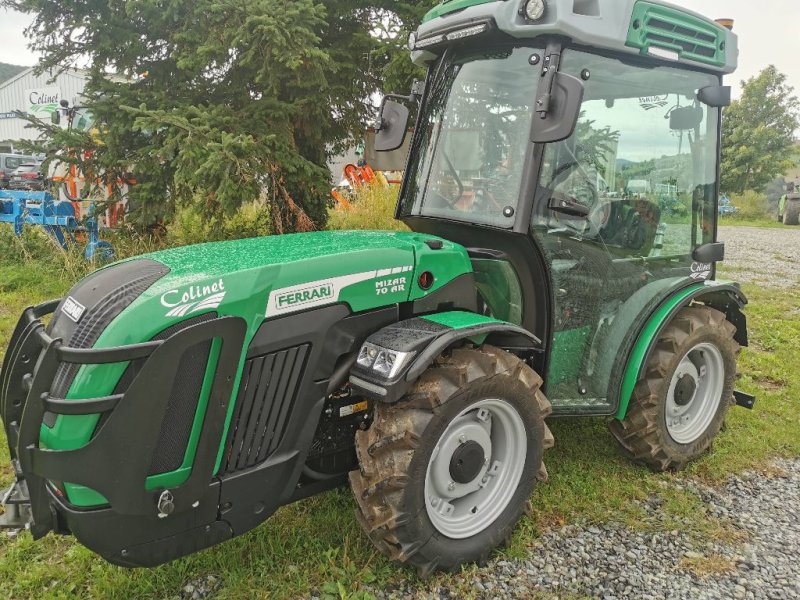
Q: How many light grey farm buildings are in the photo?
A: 1